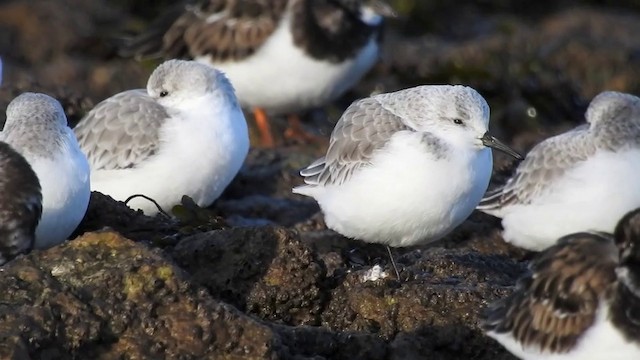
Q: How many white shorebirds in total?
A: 4